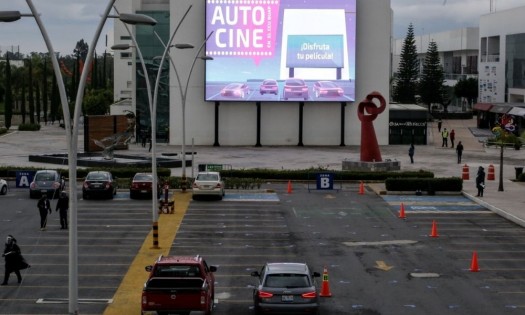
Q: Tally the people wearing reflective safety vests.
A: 1